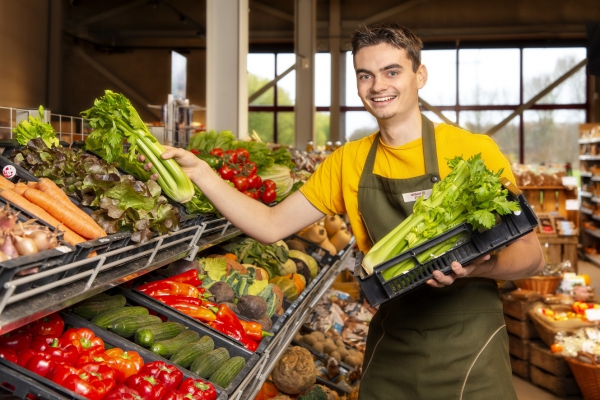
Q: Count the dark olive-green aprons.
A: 1